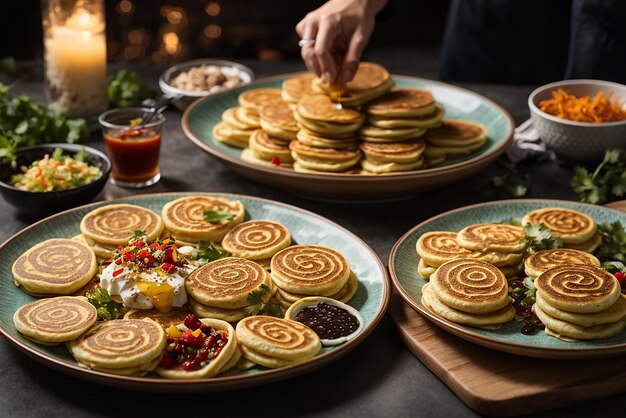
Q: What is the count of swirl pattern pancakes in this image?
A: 15